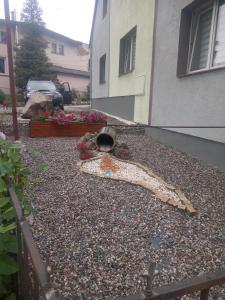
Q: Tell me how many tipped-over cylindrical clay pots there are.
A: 1